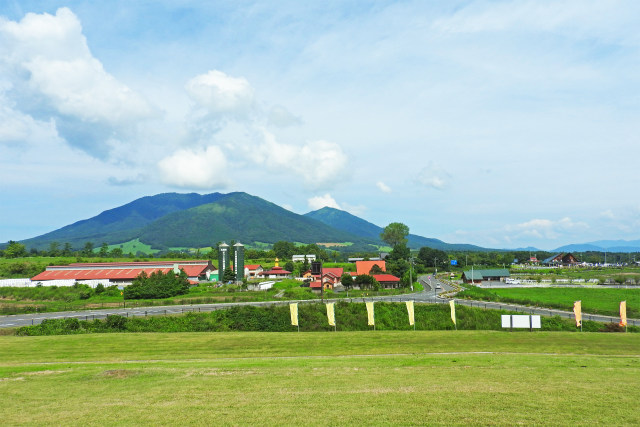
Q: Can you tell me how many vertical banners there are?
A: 7